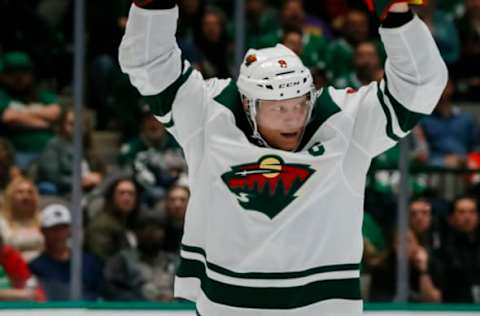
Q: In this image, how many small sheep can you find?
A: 0